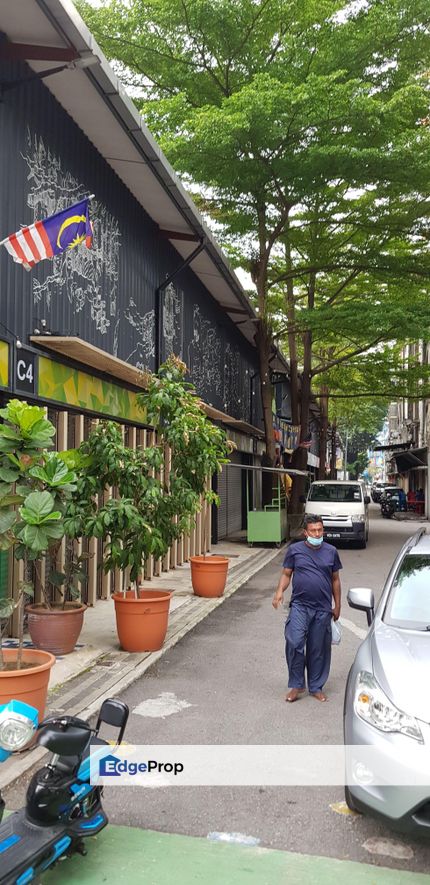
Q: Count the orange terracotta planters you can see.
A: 3